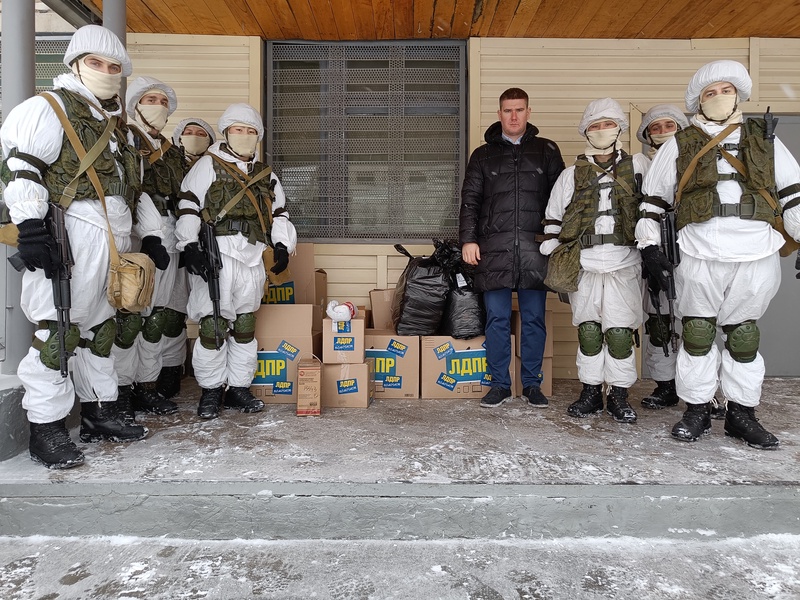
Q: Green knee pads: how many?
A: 12